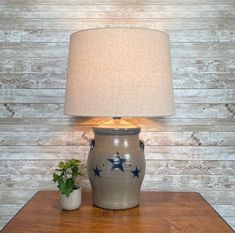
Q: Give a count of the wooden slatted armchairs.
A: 0